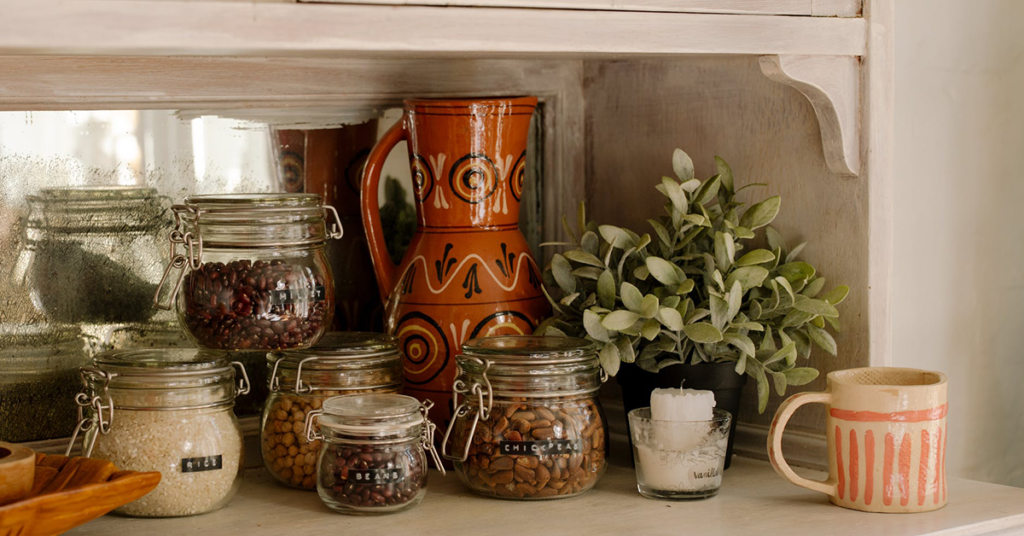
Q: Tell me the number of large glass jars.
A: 4